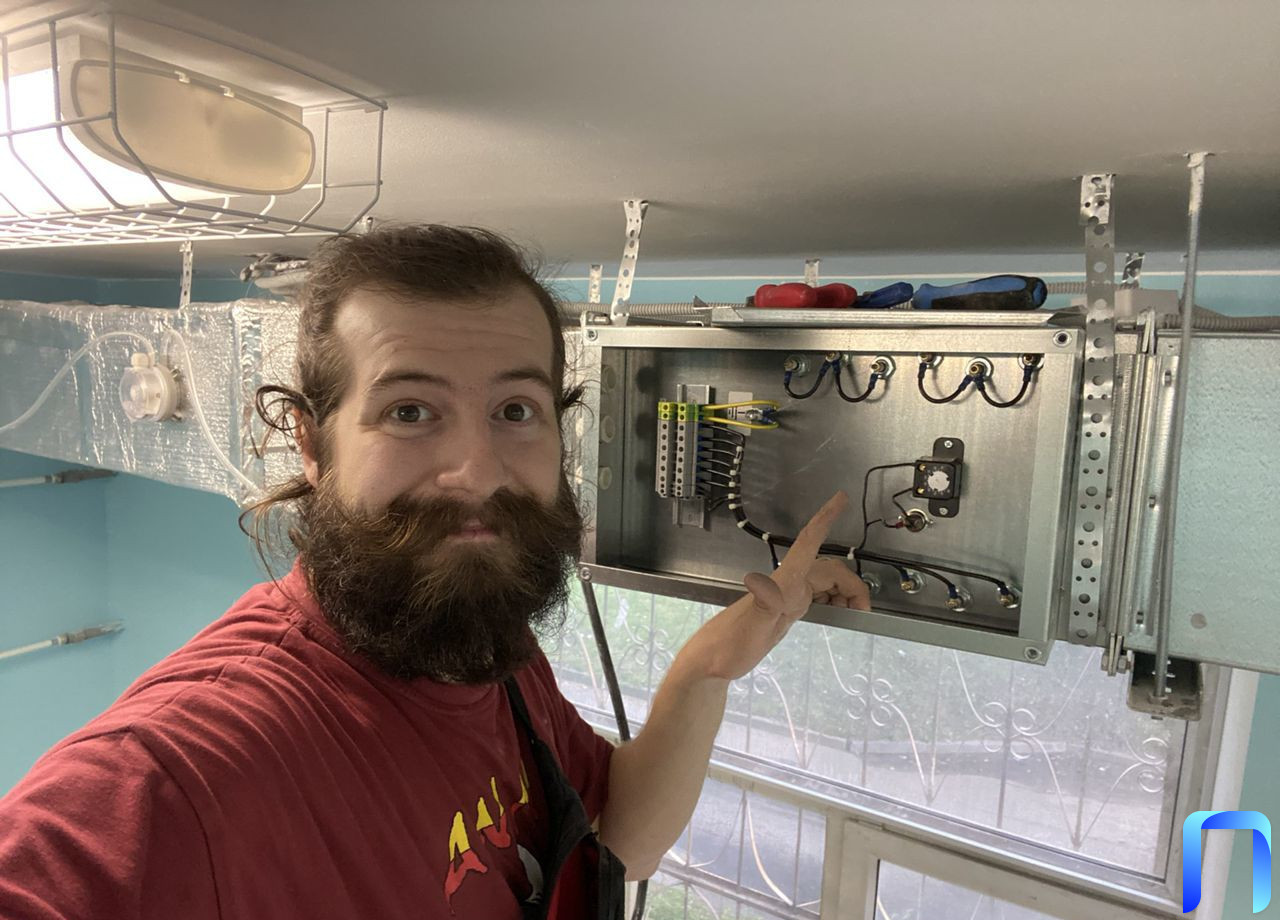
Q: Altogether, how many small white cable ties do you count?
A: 9